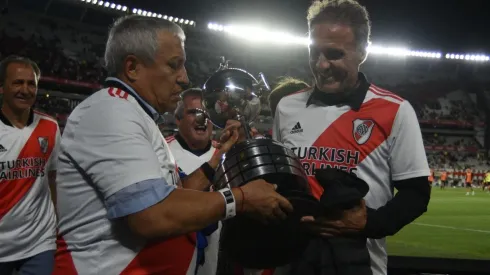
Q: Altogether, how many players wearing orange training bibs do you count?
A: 3